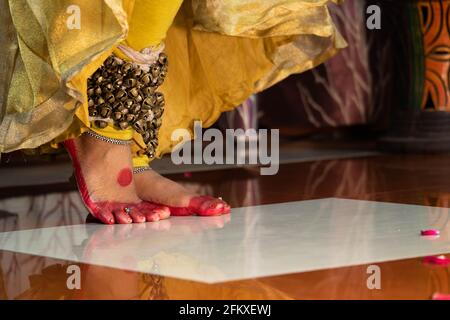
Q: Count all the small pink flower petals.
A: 3